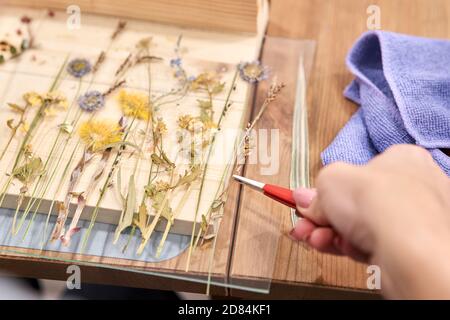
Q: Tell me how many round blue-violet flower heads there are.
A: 3